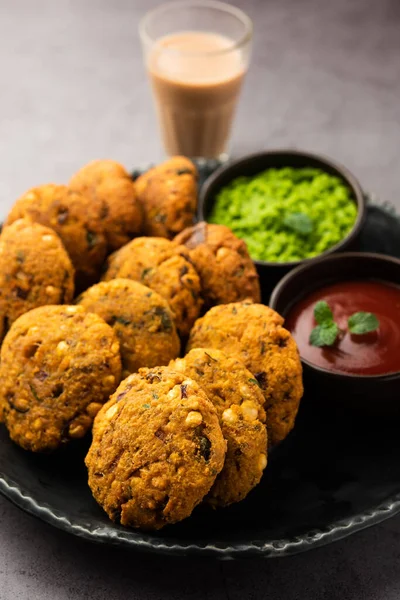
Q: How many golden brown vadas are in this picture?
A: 11